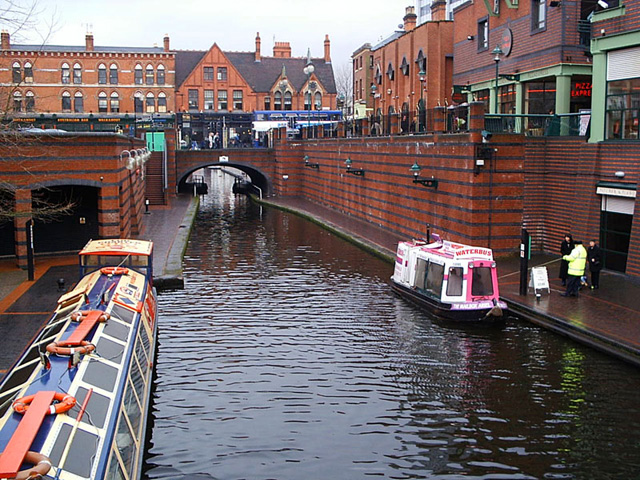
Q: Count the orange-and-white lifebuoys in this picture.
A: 5